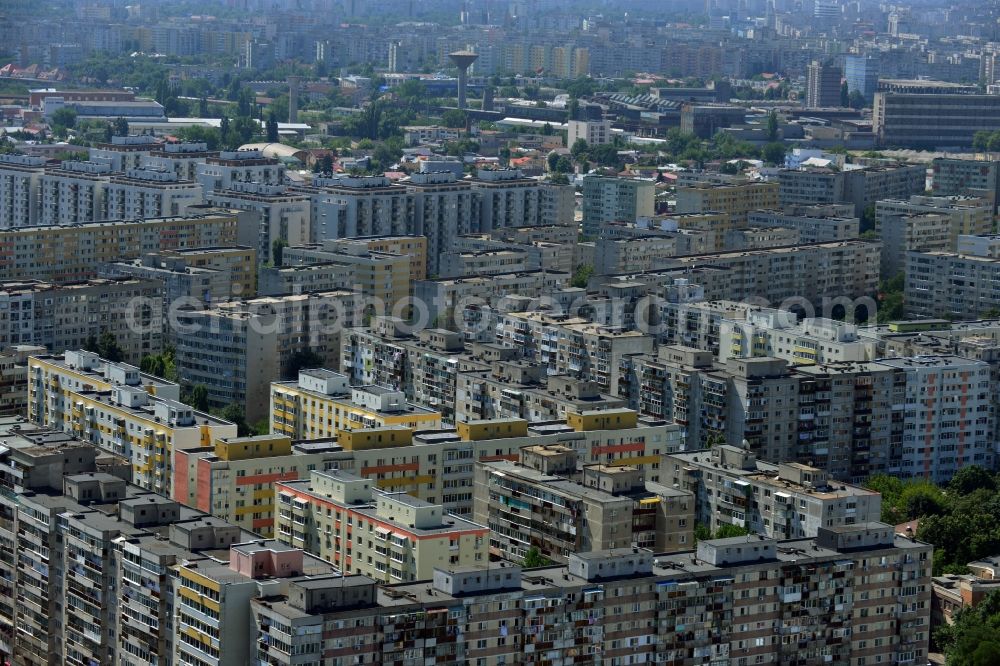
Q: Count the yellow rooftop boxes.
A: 4